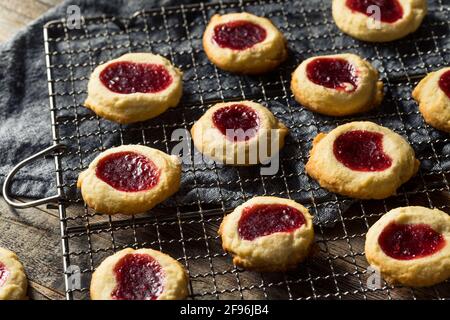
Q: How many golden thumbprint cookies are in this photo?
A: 12